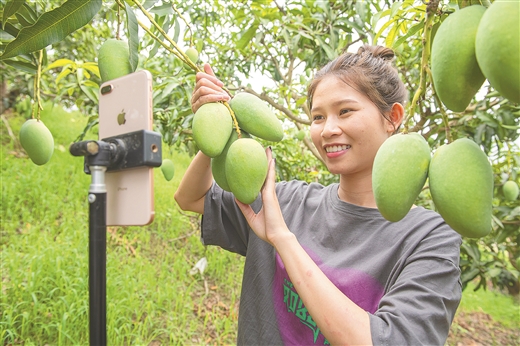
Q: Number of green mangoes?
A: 13